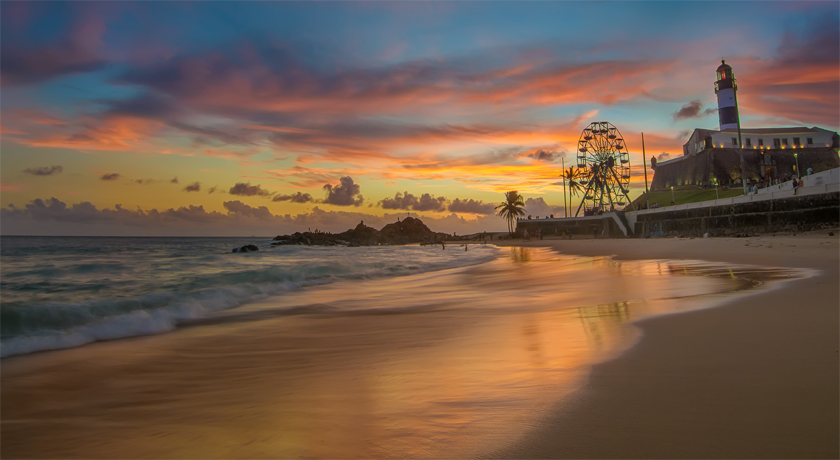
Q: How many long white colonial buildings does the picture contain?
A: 1